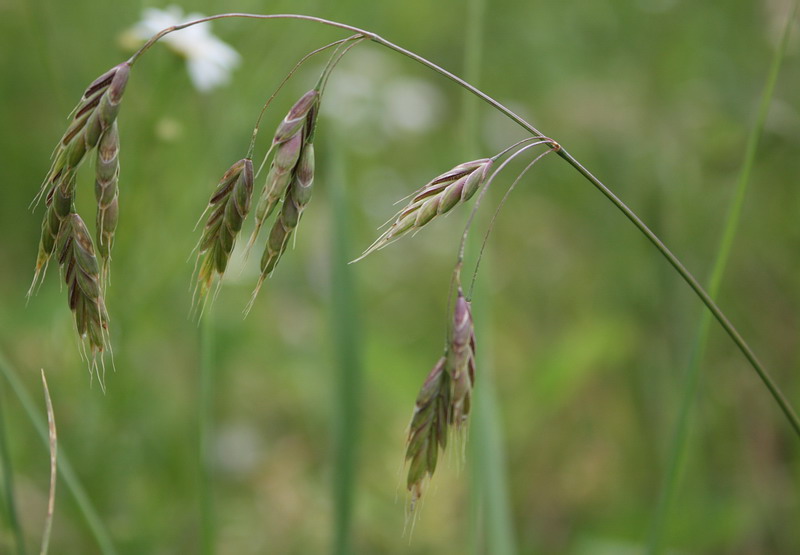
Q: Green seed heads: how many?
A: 10